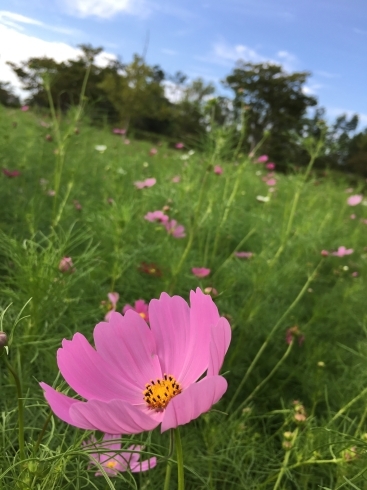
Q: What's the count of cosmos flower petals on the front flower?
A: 8